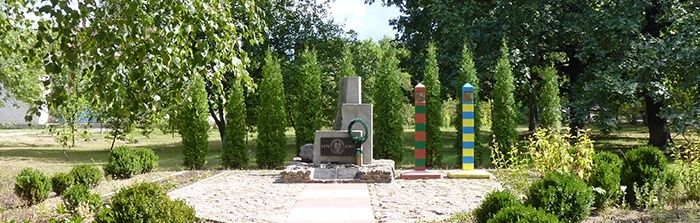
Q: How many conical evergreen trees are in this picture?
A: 10